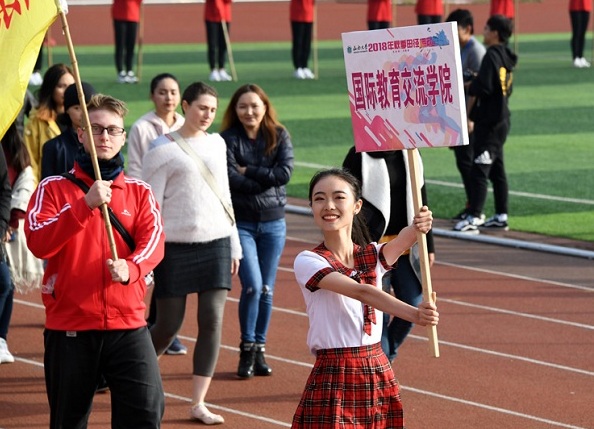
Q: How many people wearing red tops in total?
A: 8